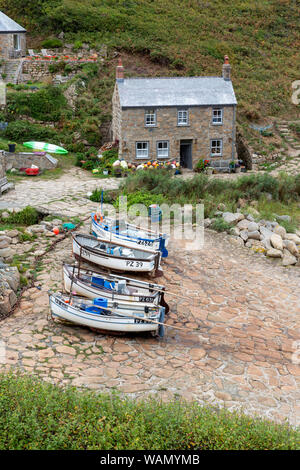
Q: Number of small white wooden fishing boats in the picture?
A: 4